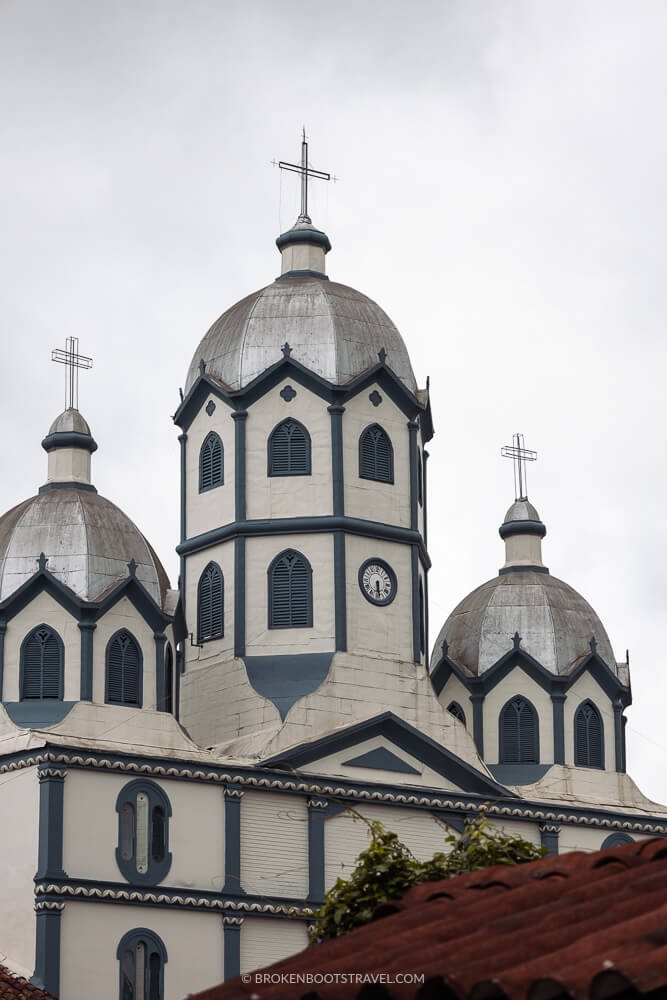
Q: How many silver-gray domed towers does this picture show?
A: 3